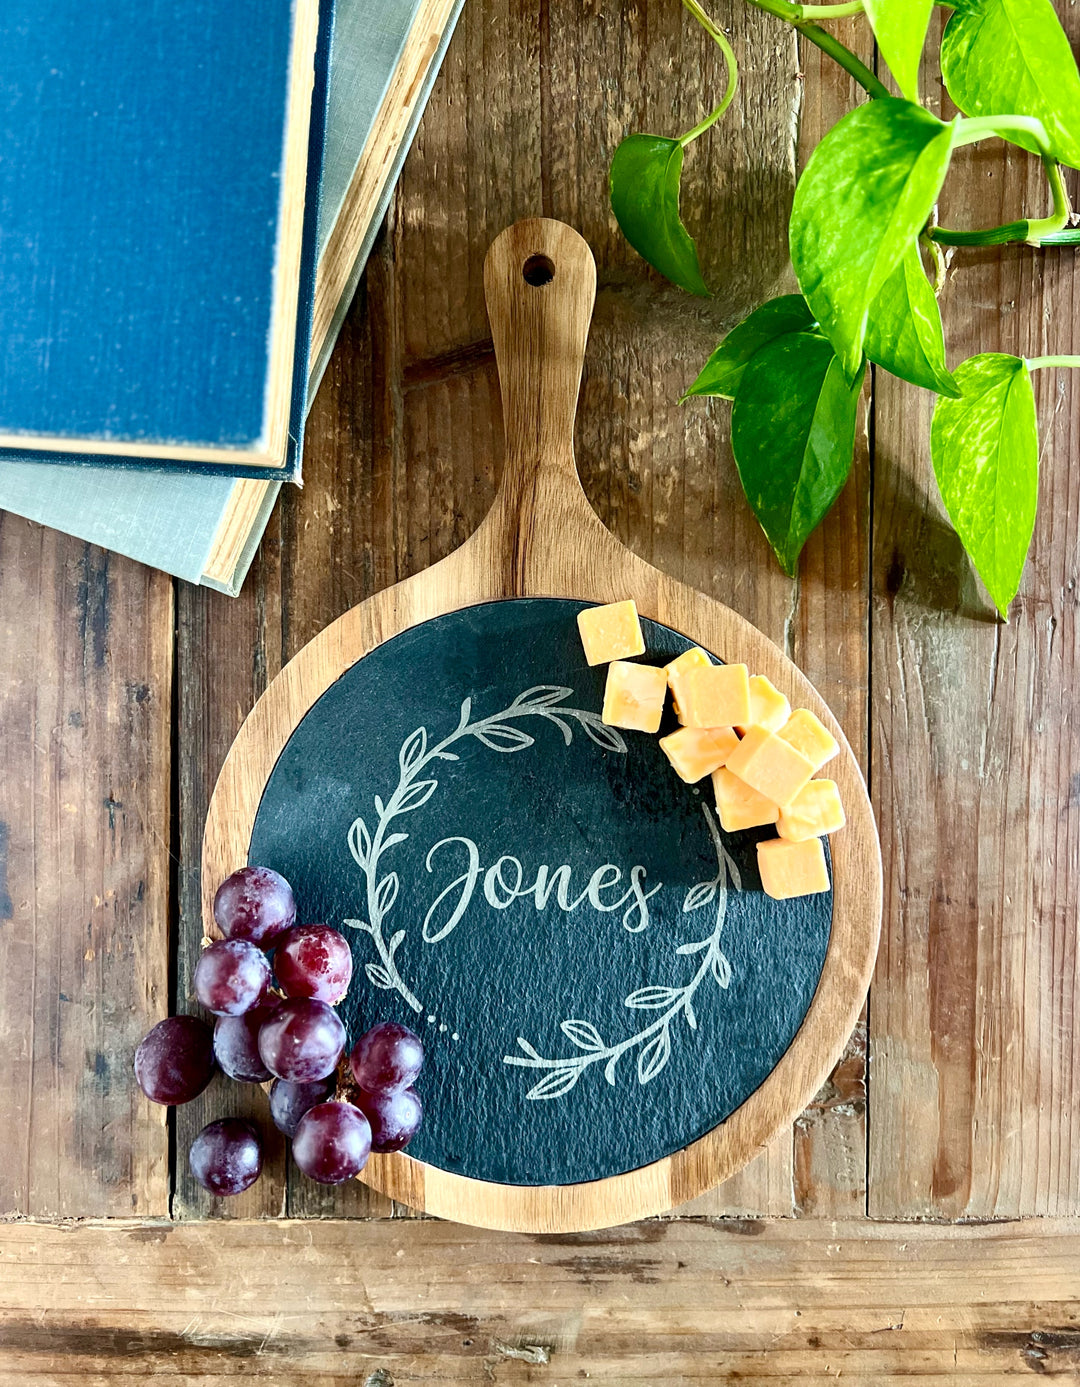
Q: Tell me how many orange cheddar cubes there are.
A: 11